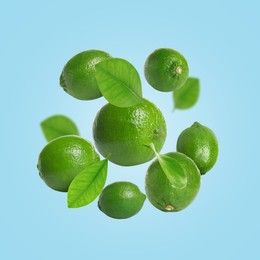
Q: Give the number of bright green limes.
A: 7